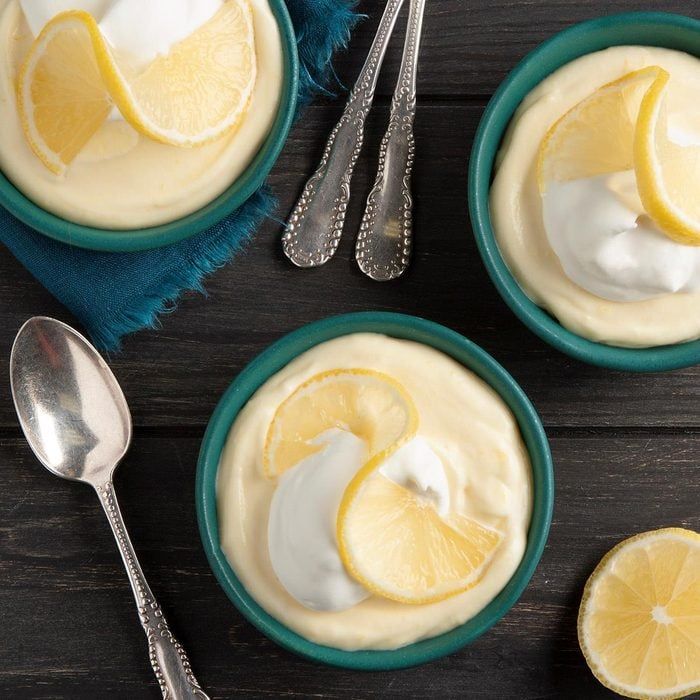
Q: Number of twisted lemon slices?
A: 3